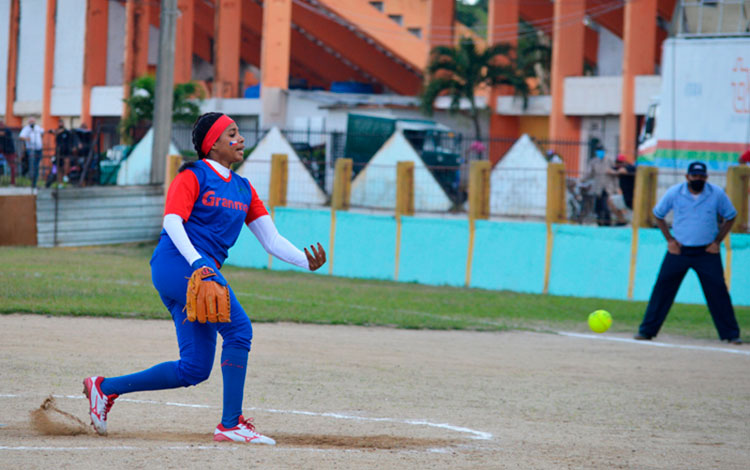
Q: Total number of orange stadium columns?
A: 11